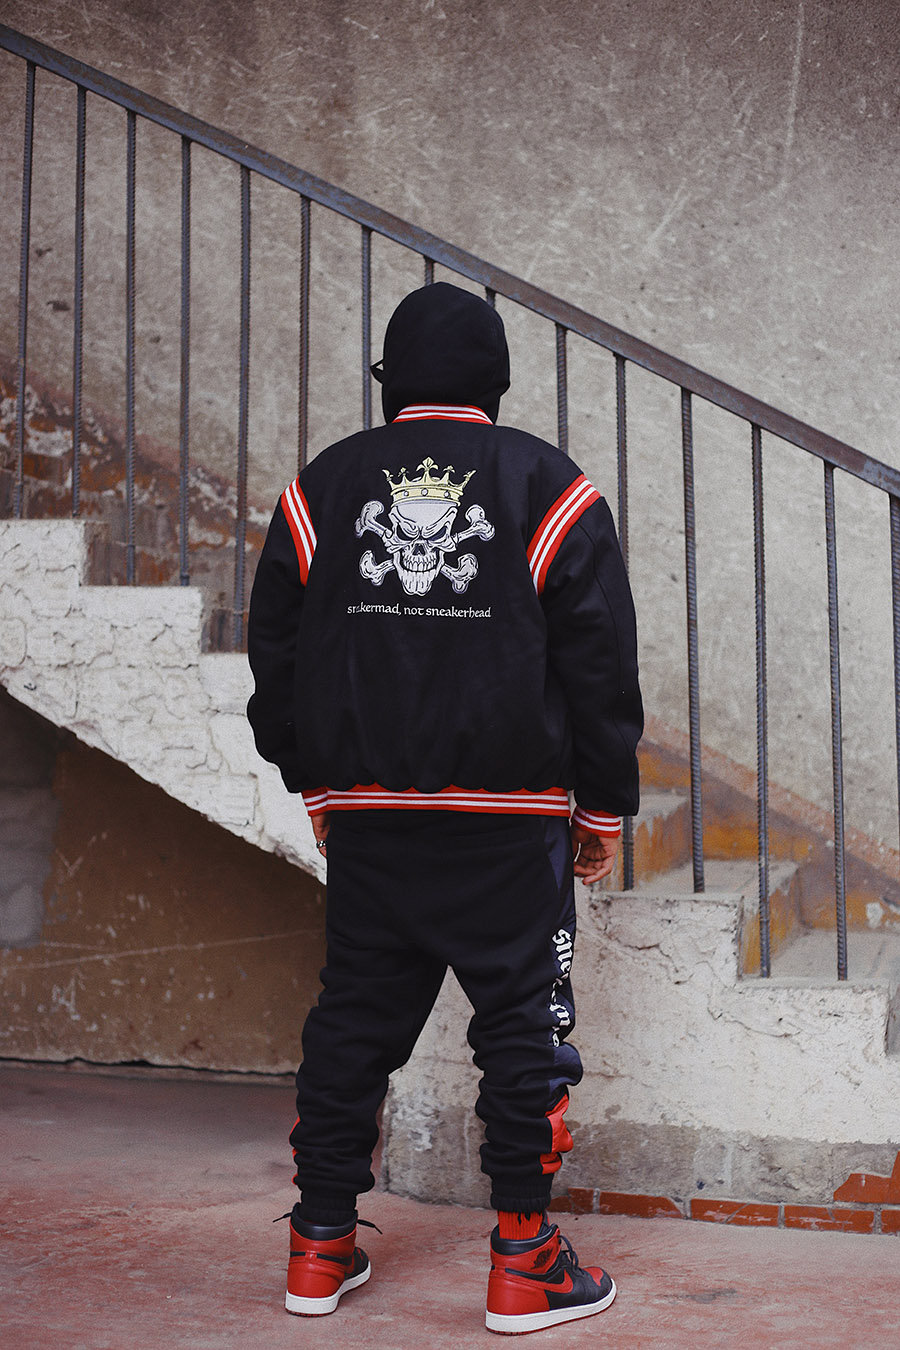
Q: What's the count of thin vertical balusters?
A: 15